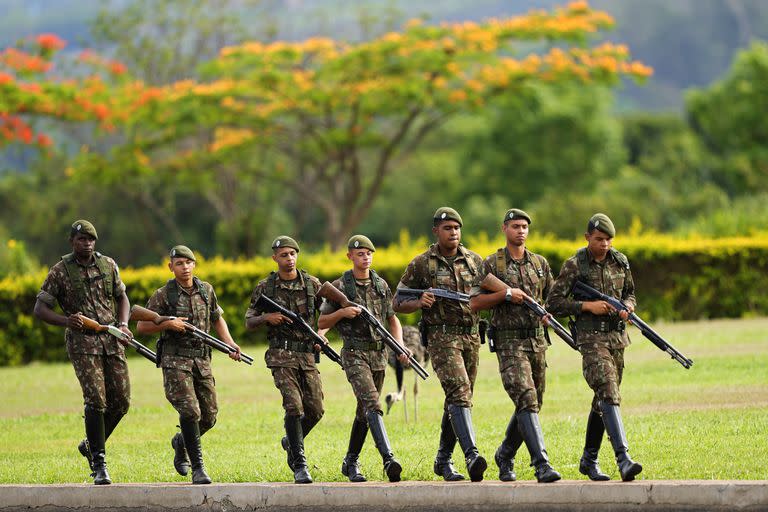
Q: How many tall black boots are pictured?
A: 14